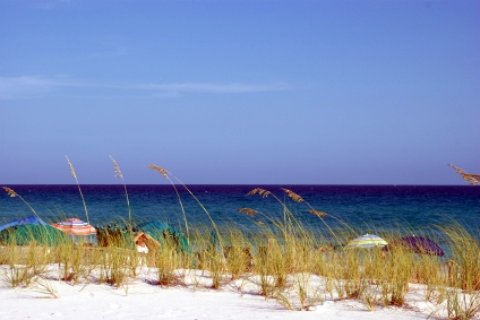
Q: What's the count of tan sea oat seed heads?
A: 9